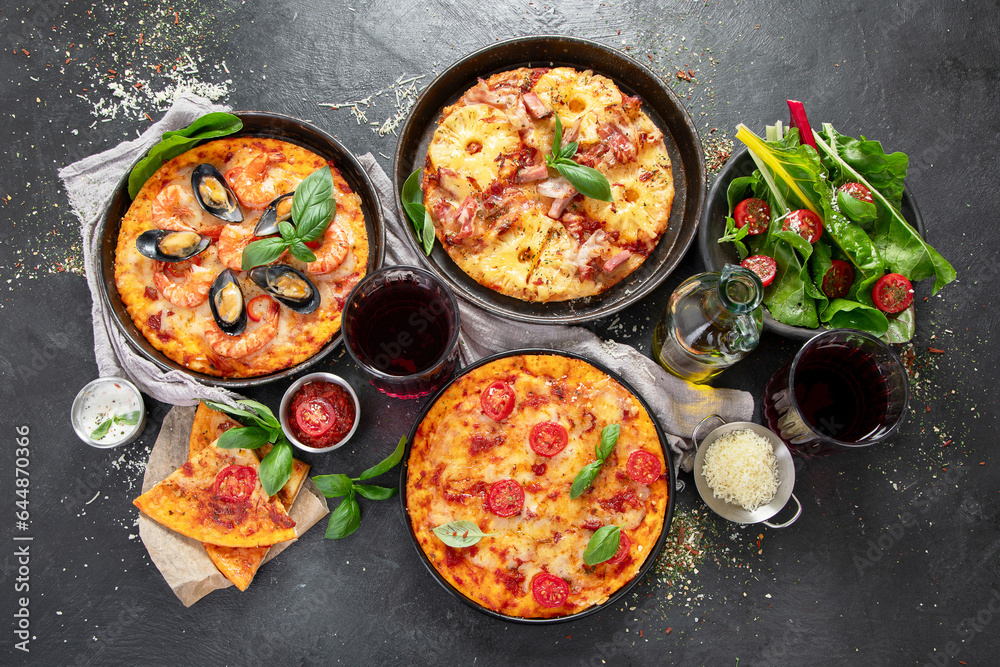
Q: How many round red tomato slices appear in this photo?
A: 14